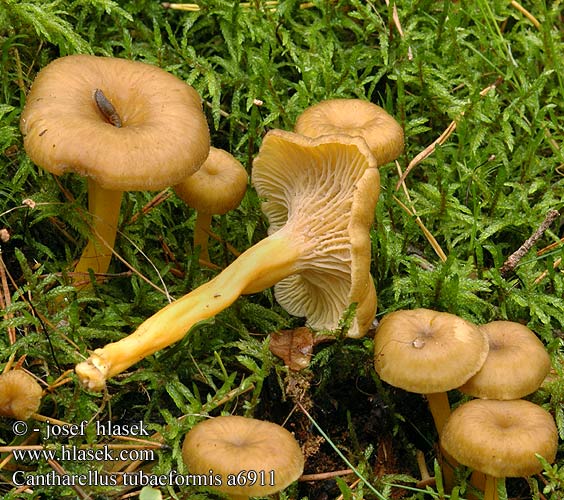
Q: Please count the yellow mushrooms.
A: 9